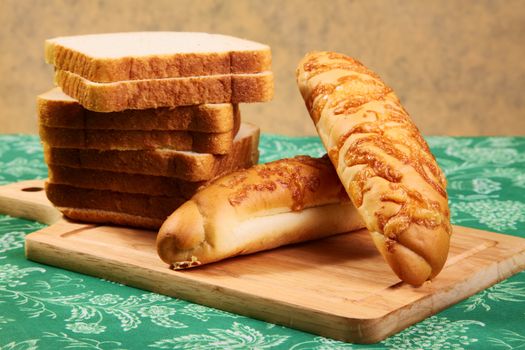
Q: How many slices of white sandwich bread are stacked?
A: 8